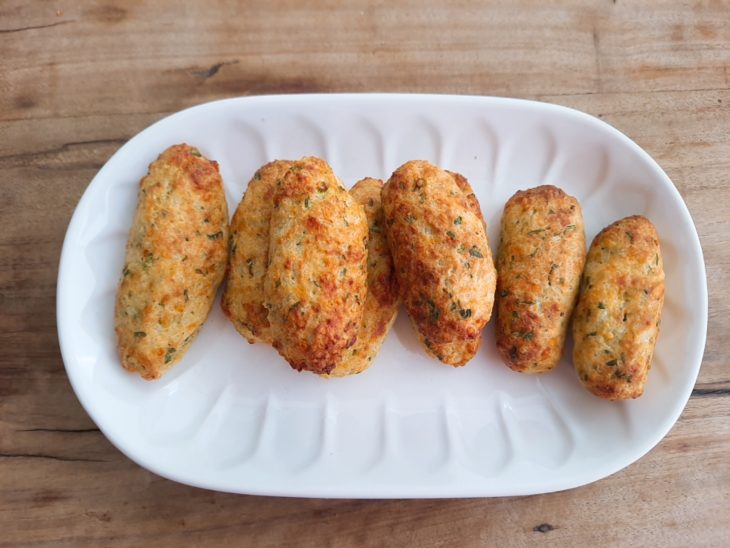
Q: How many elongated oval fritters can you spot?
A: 8